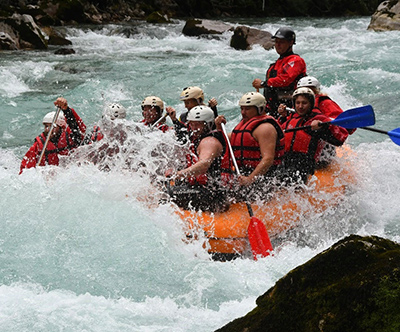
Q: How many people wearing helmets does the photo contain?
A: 9